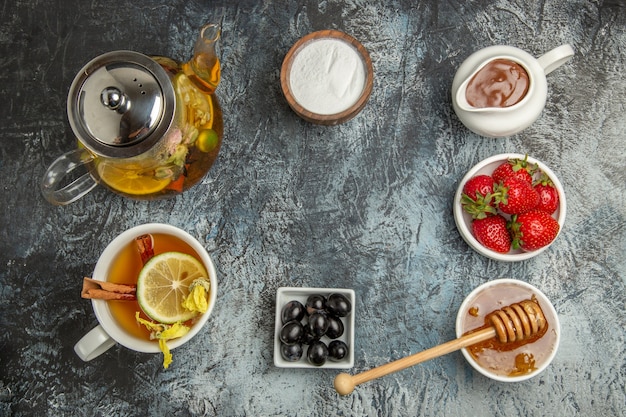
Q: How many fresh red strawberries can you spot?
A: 6